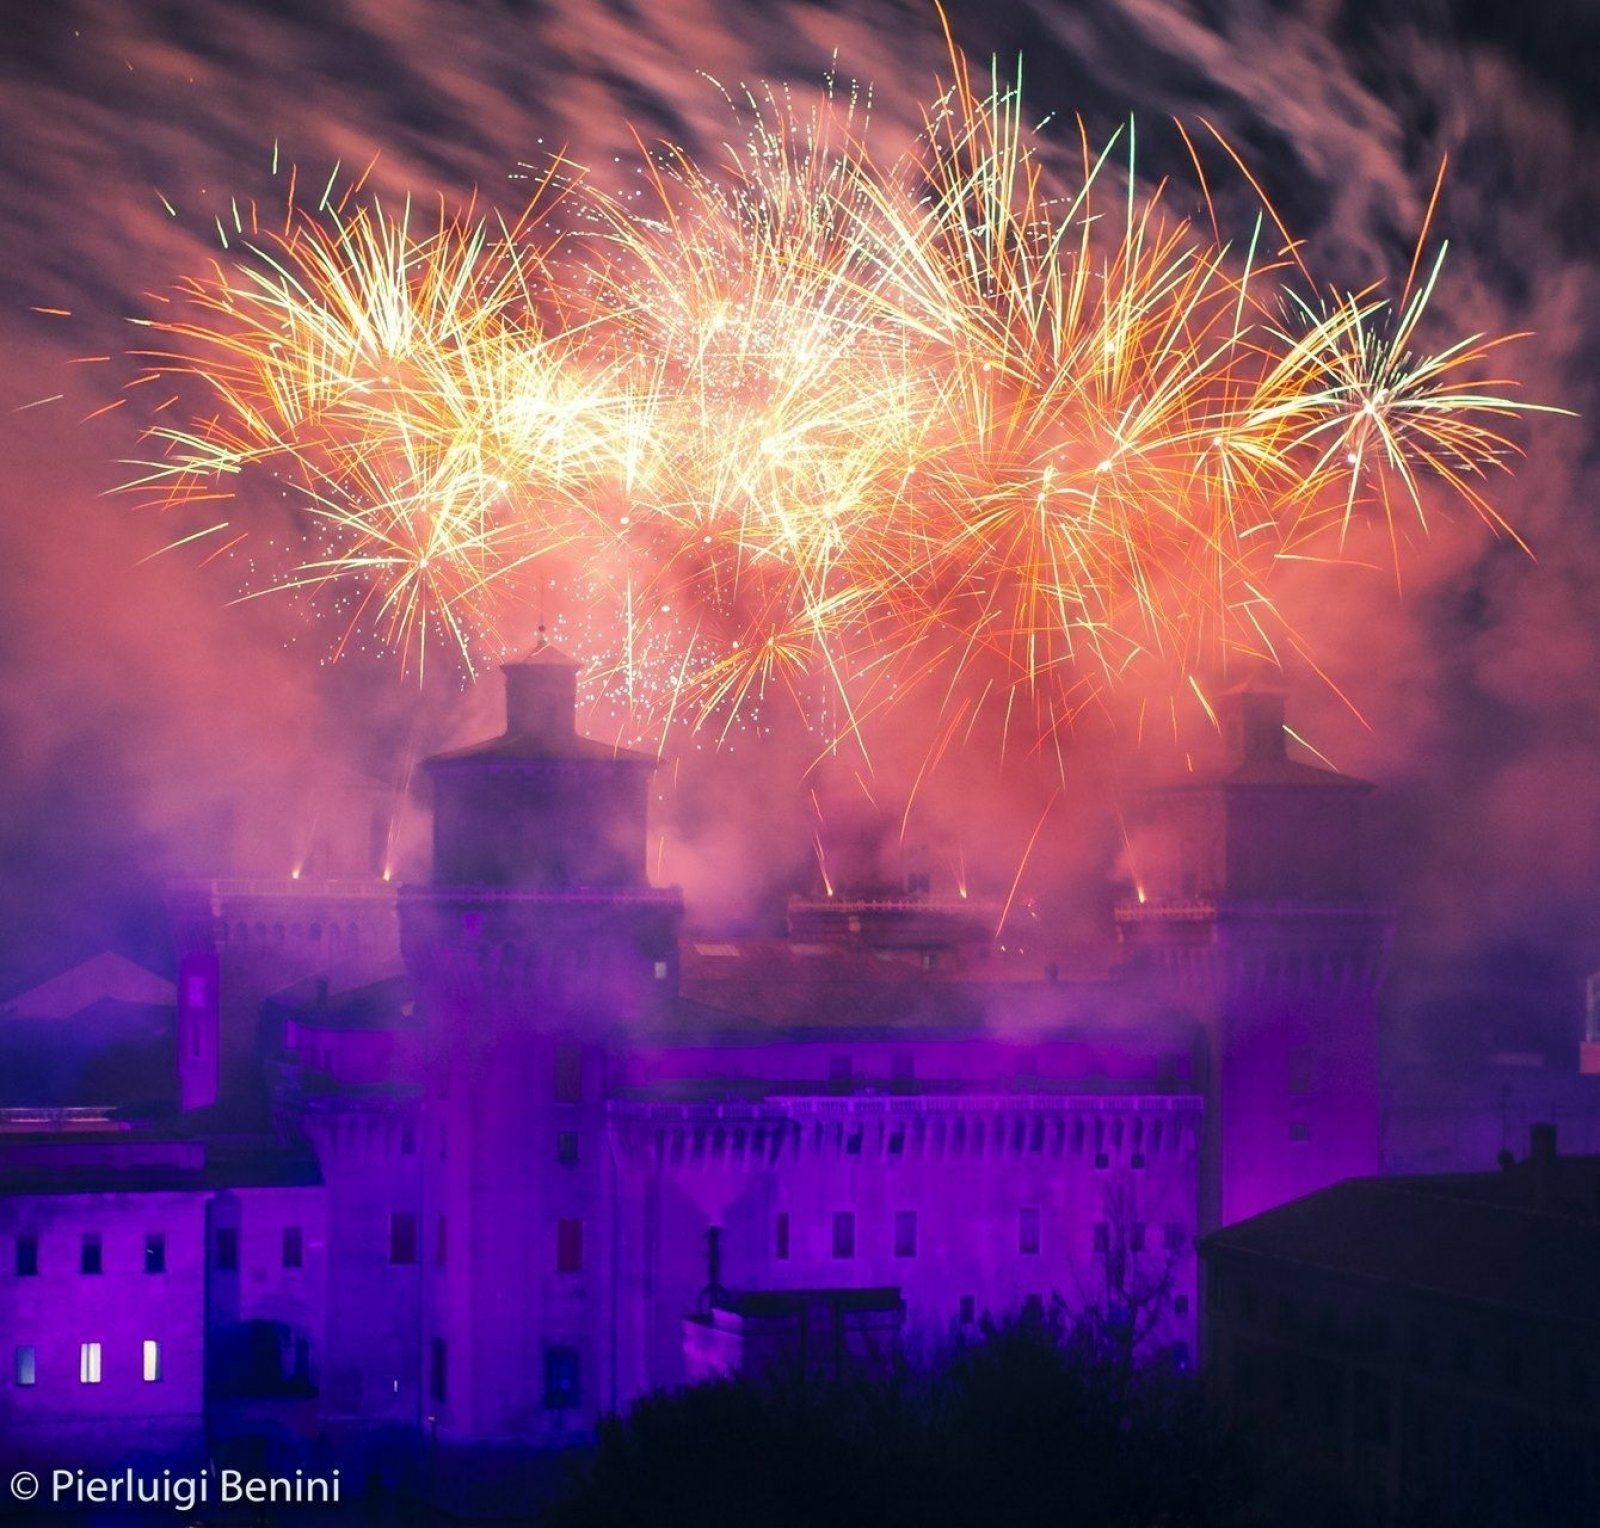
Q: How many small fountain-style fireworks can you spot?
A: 5